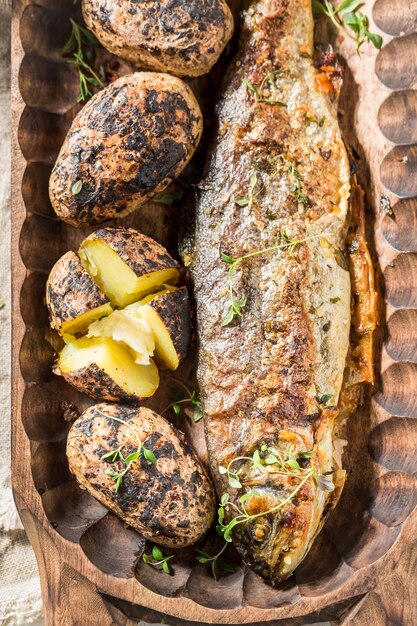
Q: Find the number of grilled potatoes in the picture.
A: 4